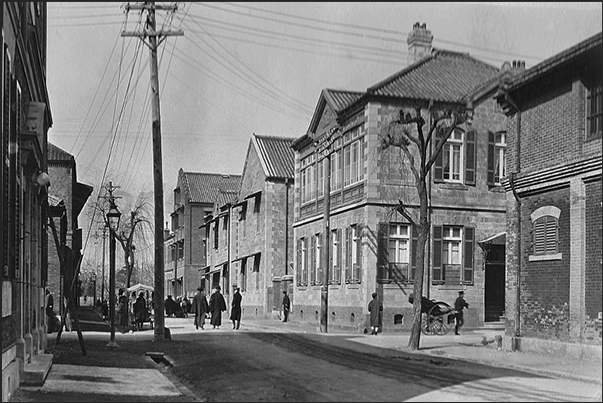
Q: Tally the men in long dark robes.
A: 3